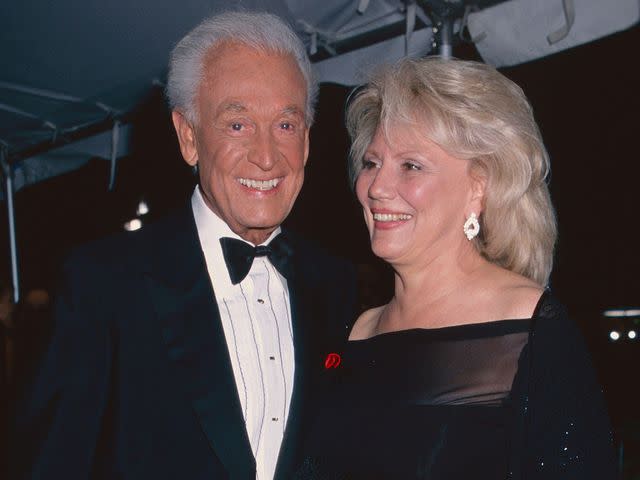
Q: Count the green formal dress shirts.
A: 0